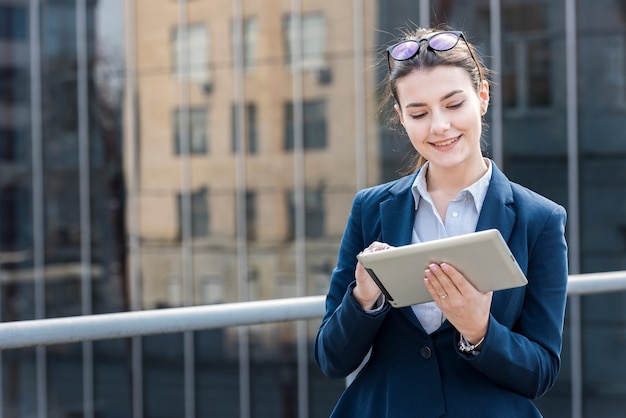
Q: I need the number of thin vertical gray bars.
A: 10